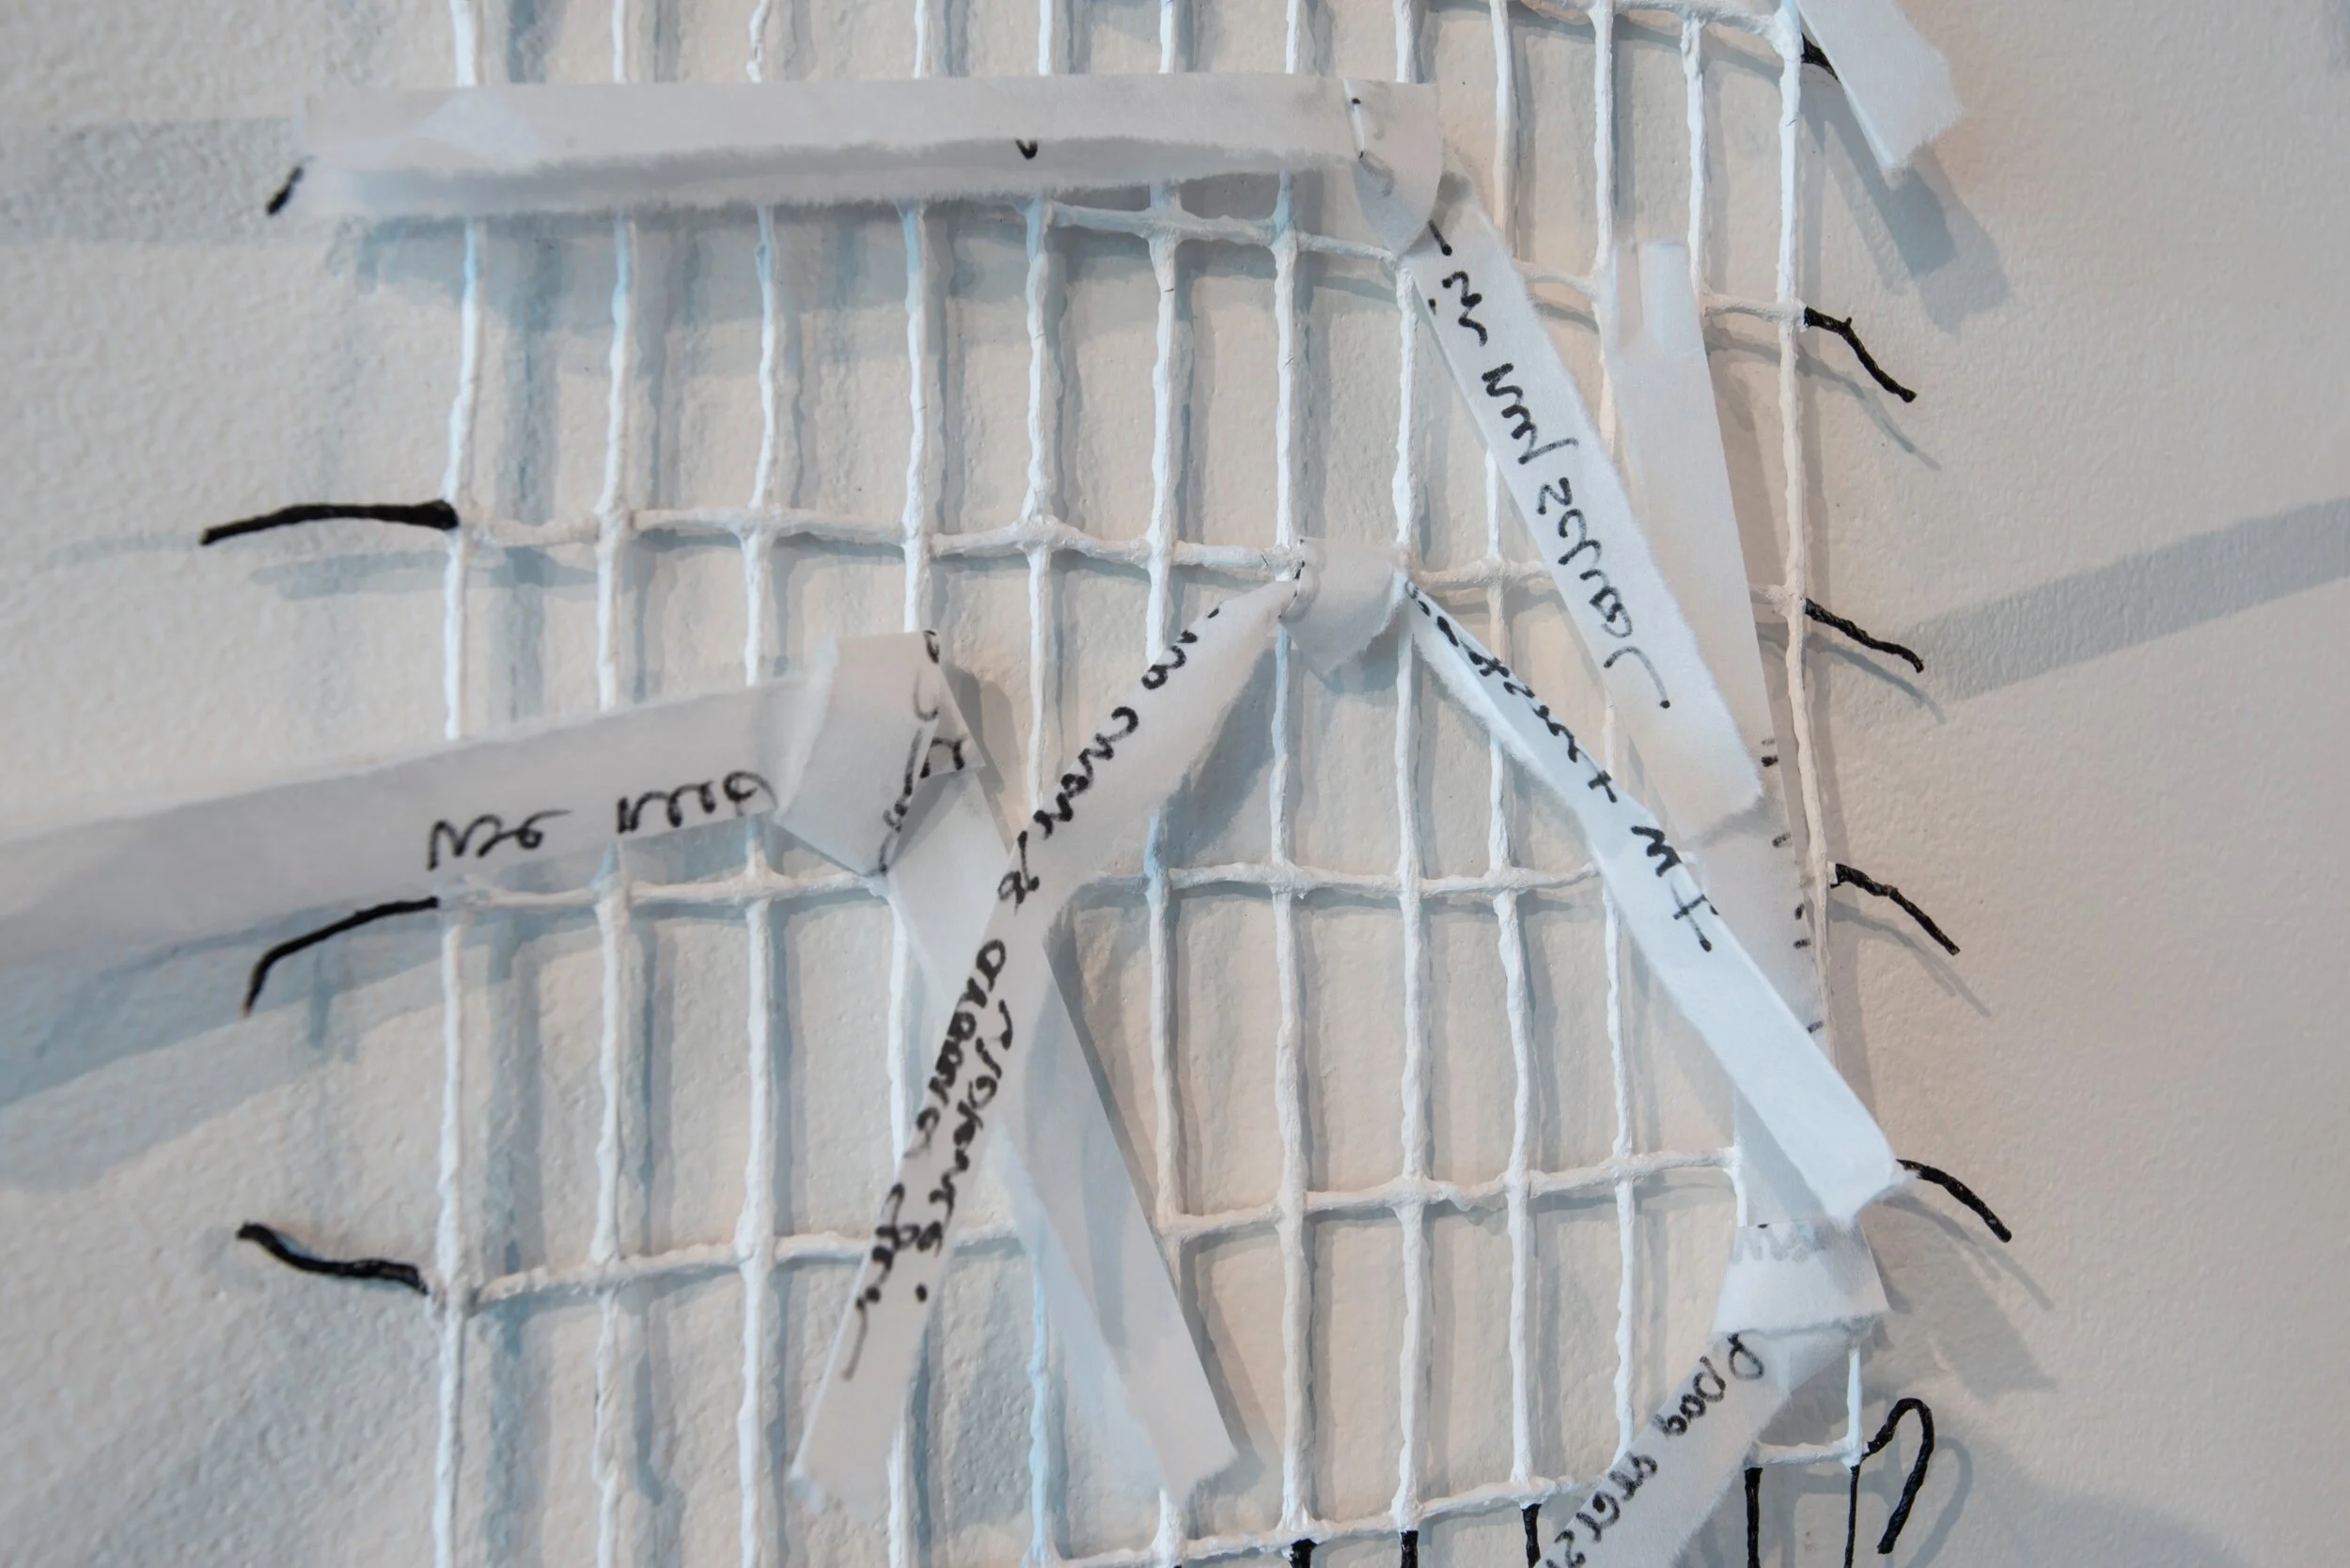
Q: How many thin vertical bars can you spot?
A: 12